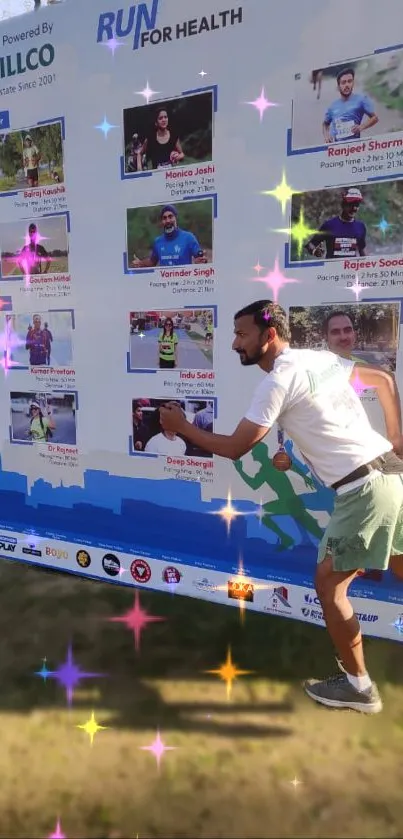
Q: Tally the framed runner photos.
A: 11